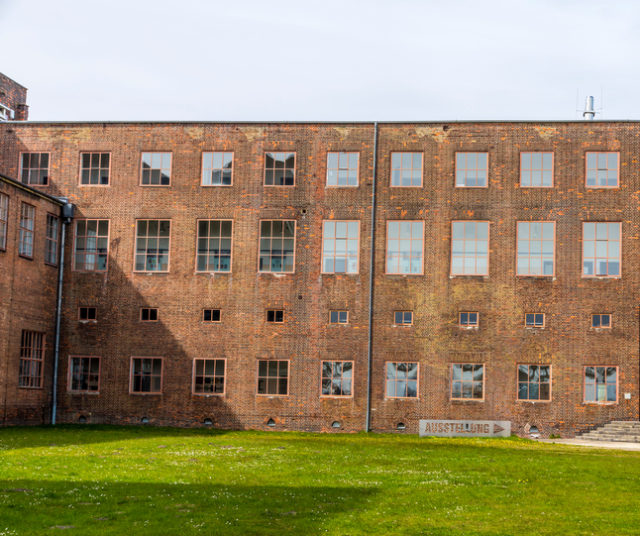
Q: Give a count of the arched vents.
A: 7